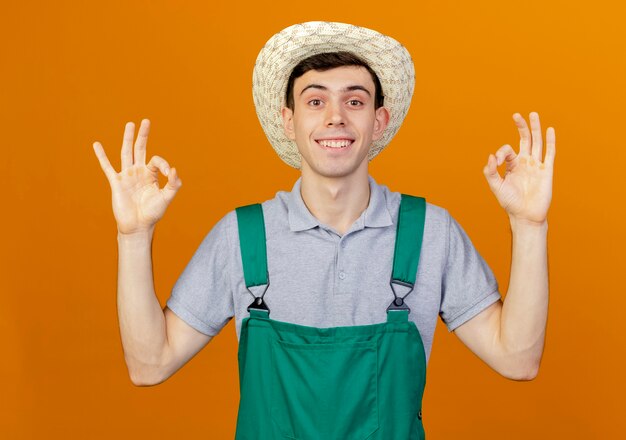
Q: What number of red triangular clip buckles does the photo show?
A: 0